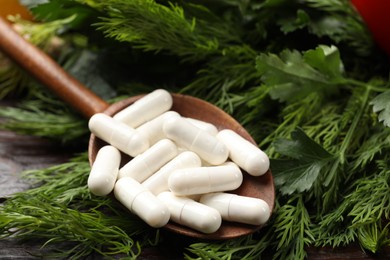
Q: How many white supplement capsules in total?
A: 13